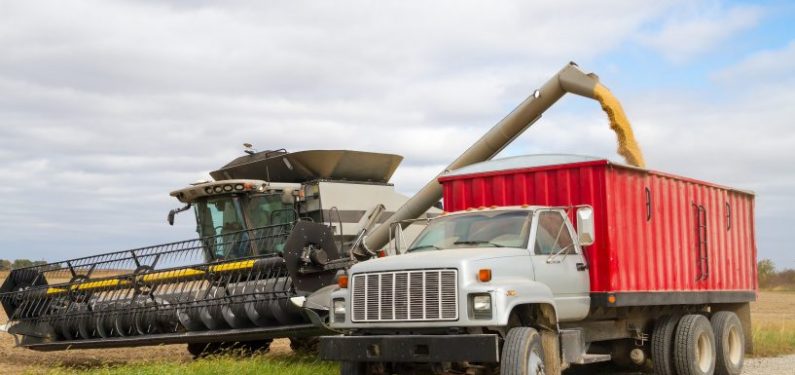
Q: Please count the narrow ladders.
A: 1